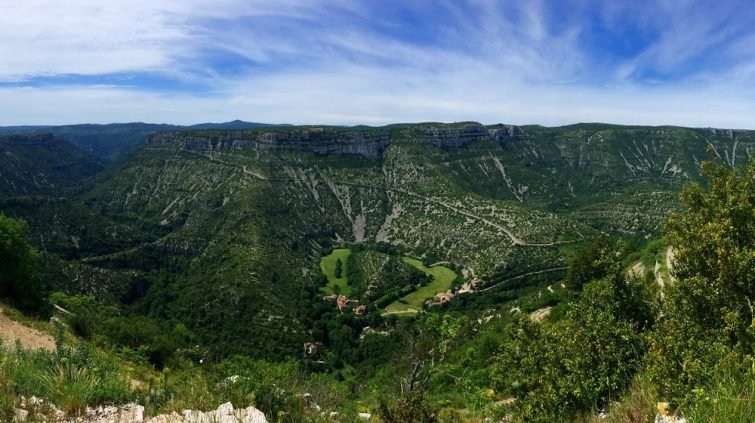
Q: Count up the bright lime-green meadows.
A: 2